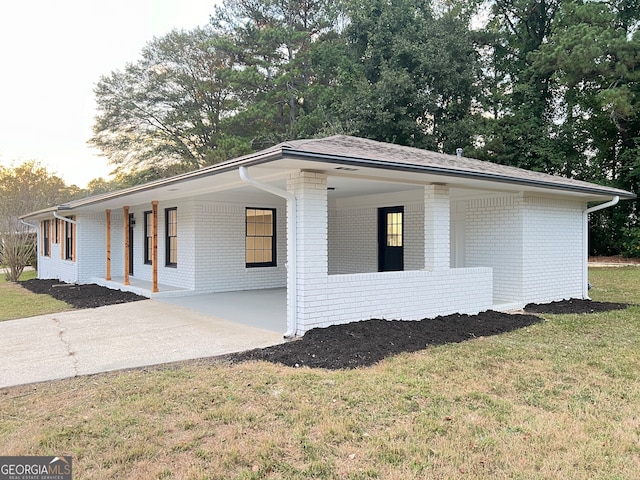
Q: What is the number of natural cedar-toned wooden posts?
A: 3